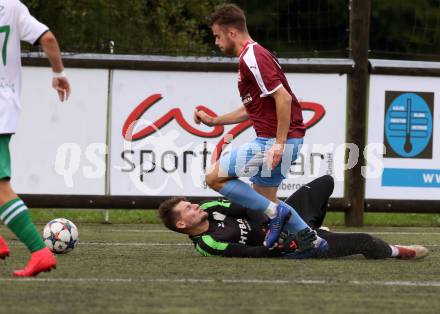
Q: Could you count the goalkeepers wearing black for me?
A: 1